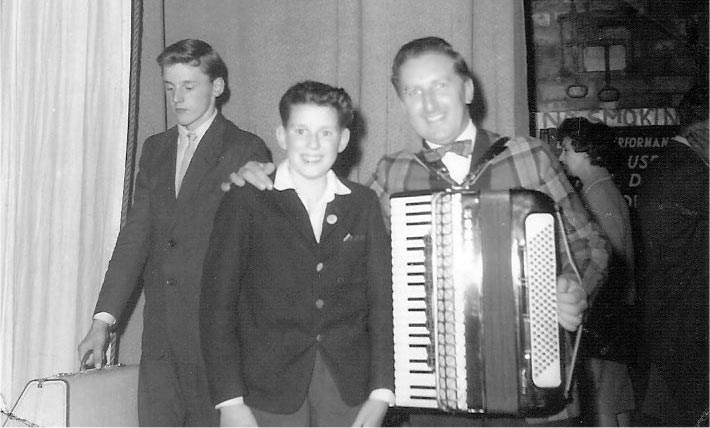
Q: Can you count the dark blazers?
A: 2